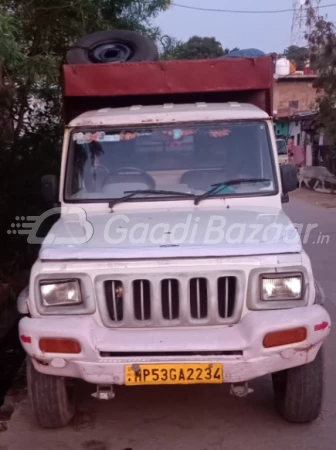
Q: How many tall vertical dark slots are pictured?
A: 5